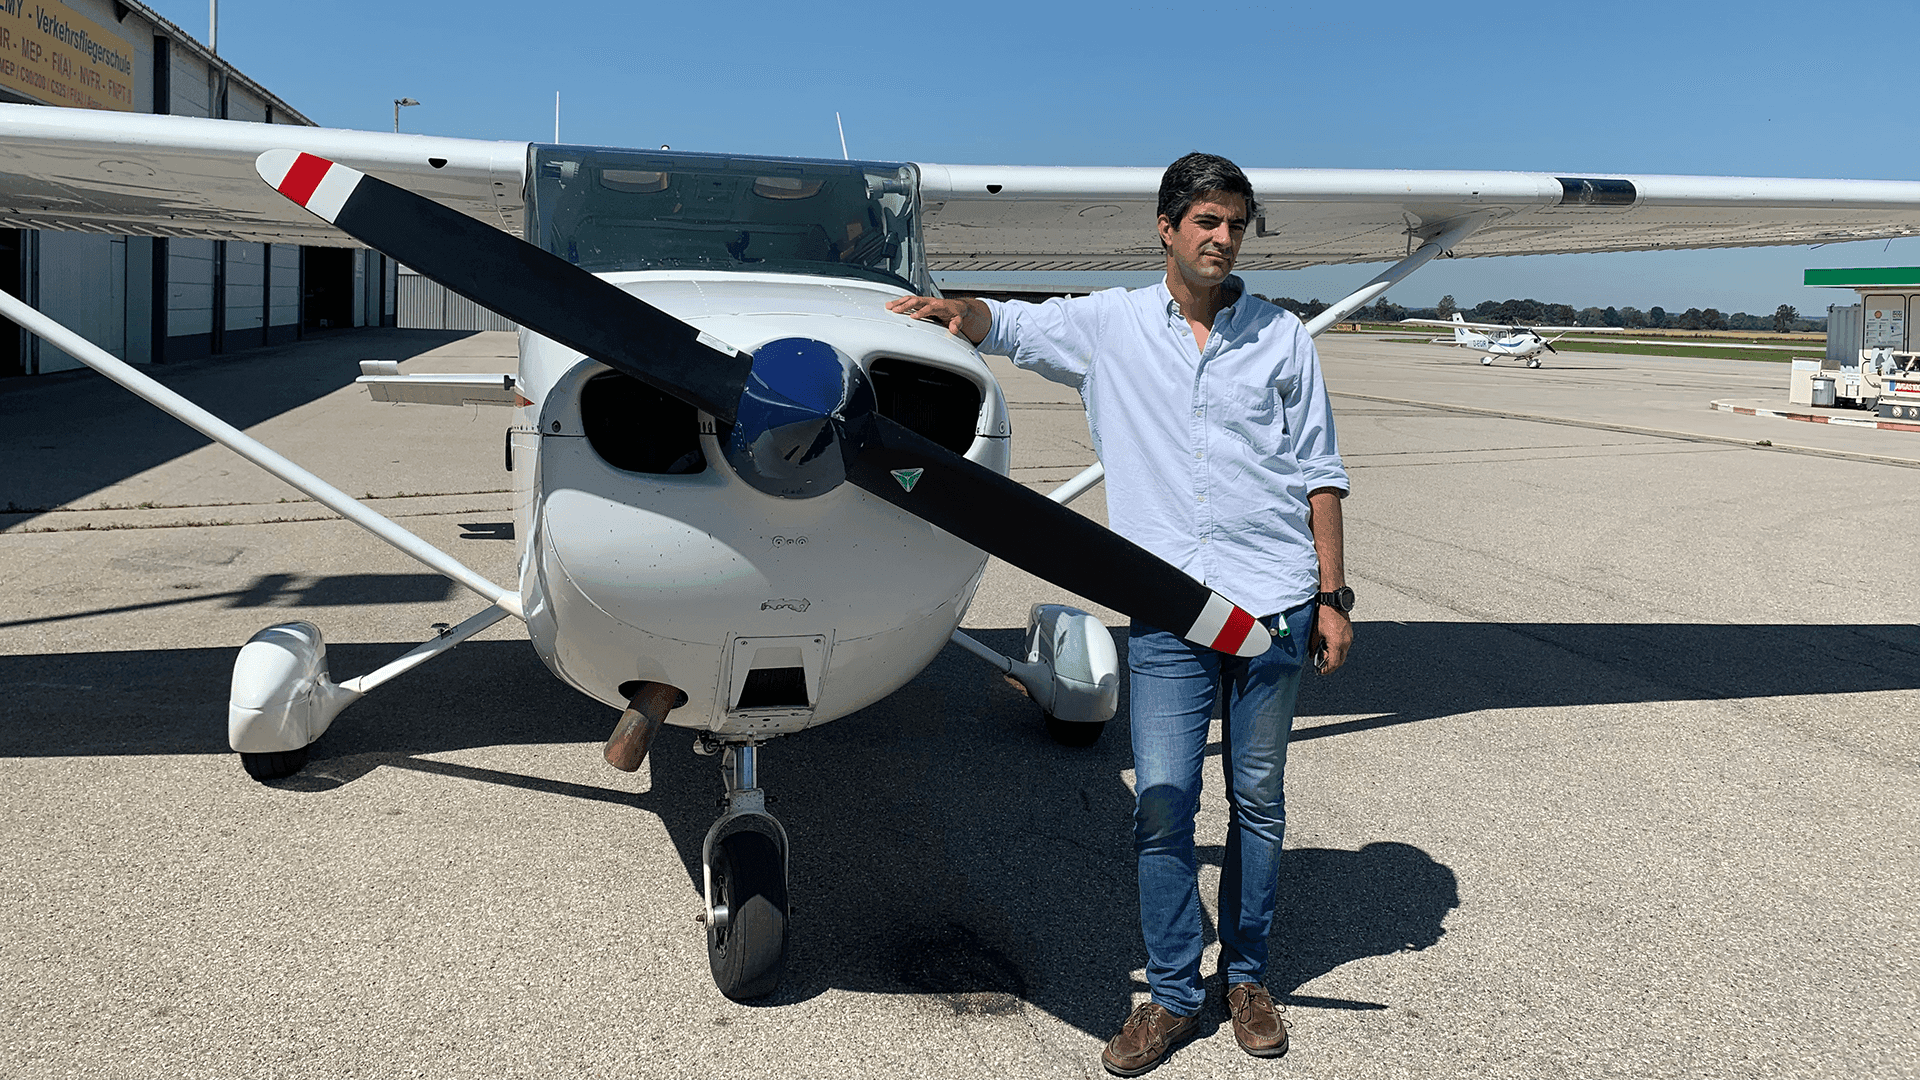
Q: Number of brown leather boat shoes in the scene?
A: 2